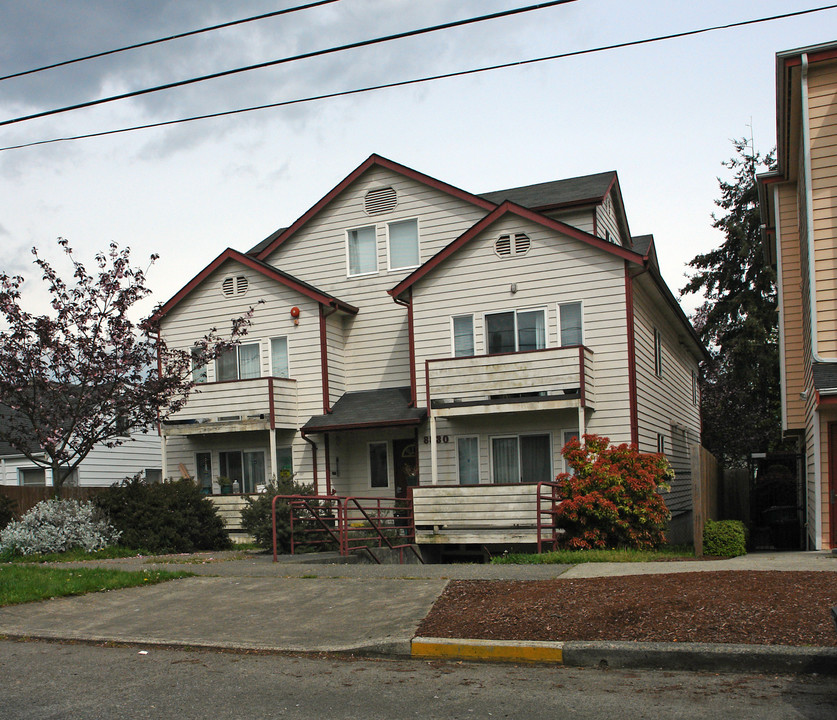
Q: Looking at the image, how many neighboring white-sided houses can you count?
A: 1